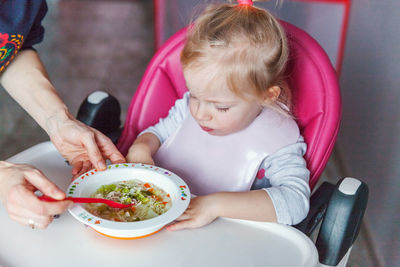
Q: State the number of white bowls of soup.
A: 1